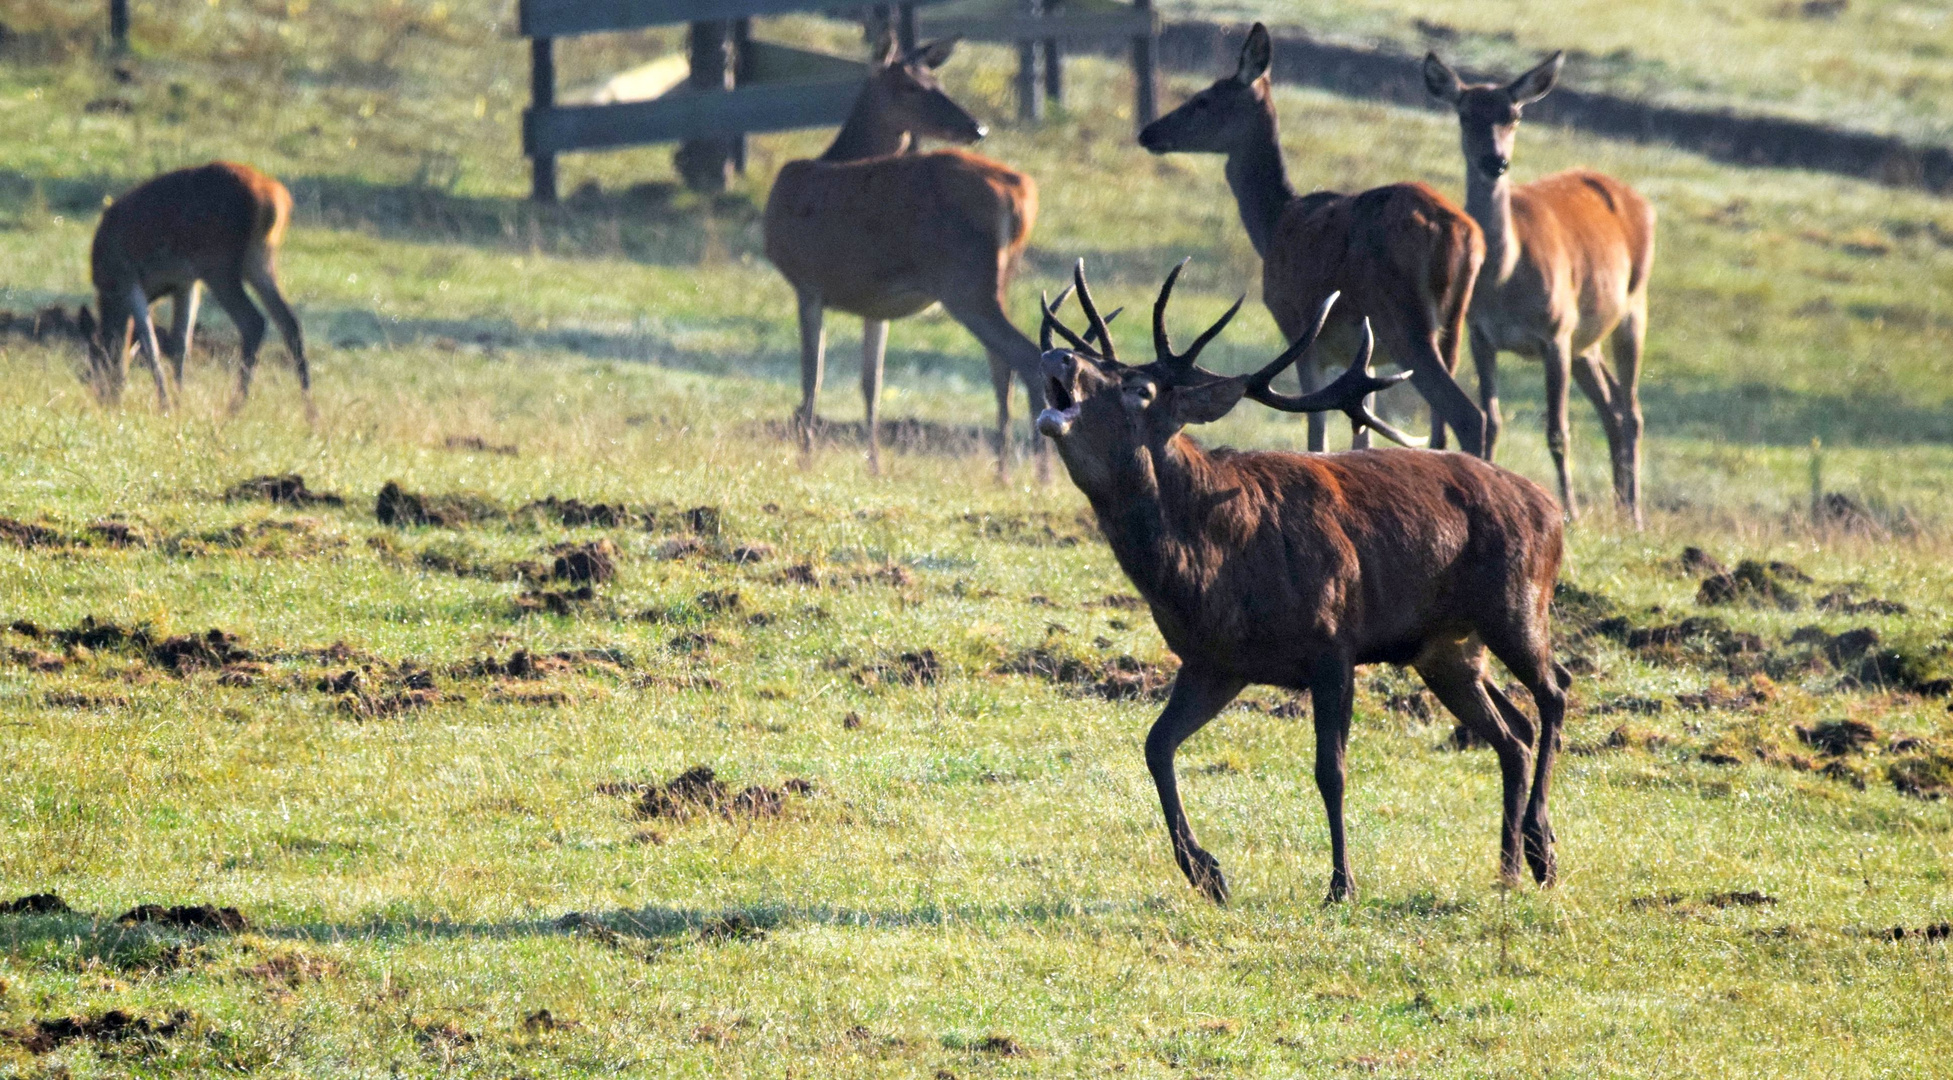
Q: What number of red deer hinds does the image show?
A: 4